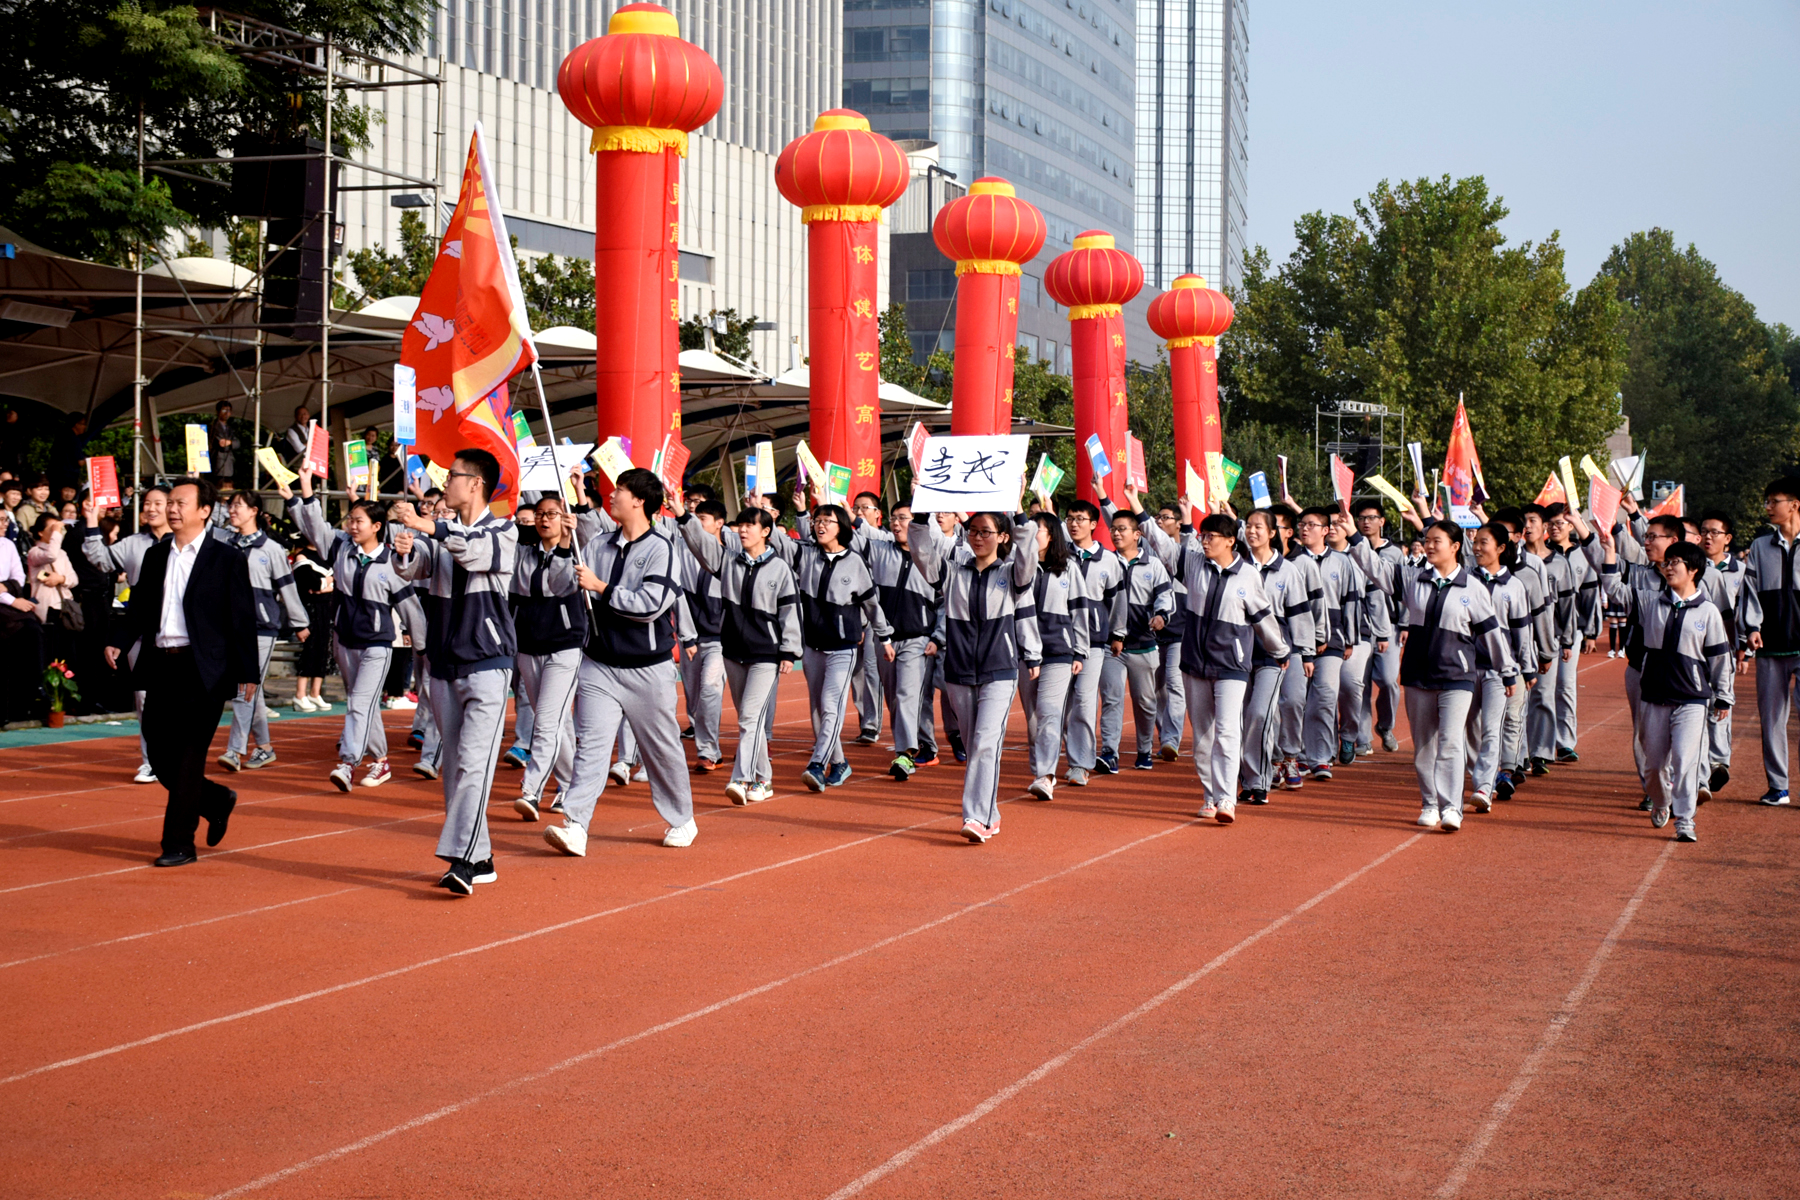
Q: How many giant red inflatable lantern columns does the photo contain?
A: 5